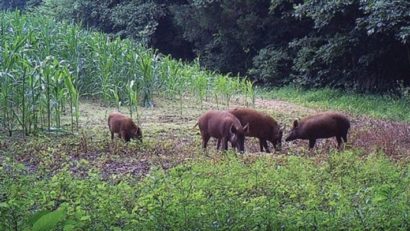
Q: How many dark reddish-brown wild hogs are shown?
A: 4